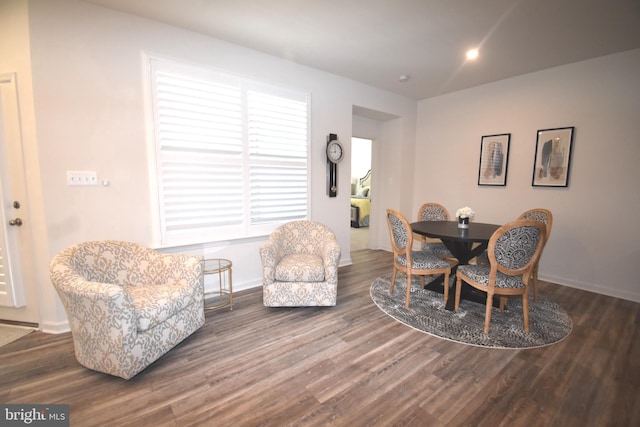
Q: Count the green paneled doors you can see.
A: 0